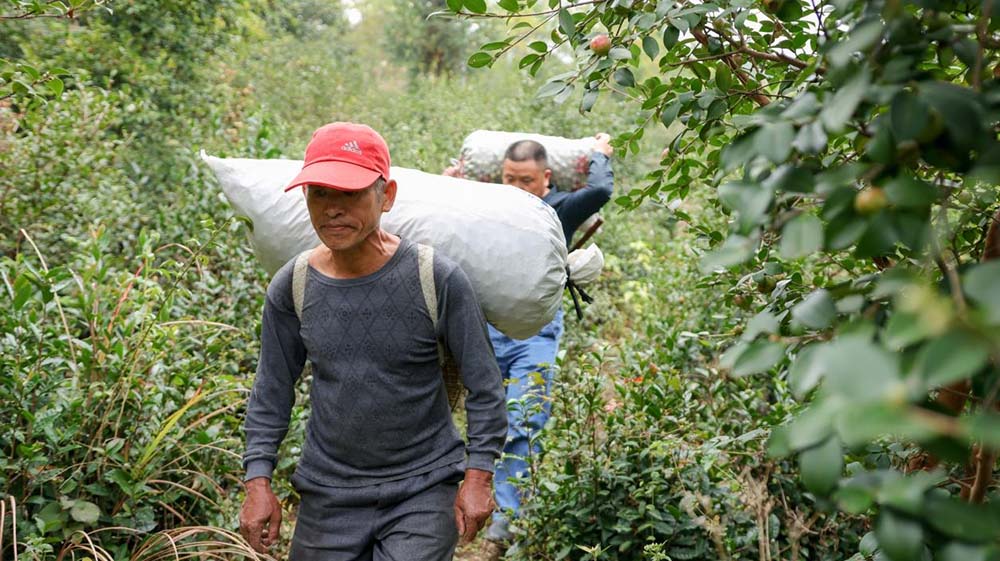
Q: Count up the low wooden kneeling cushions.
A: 0